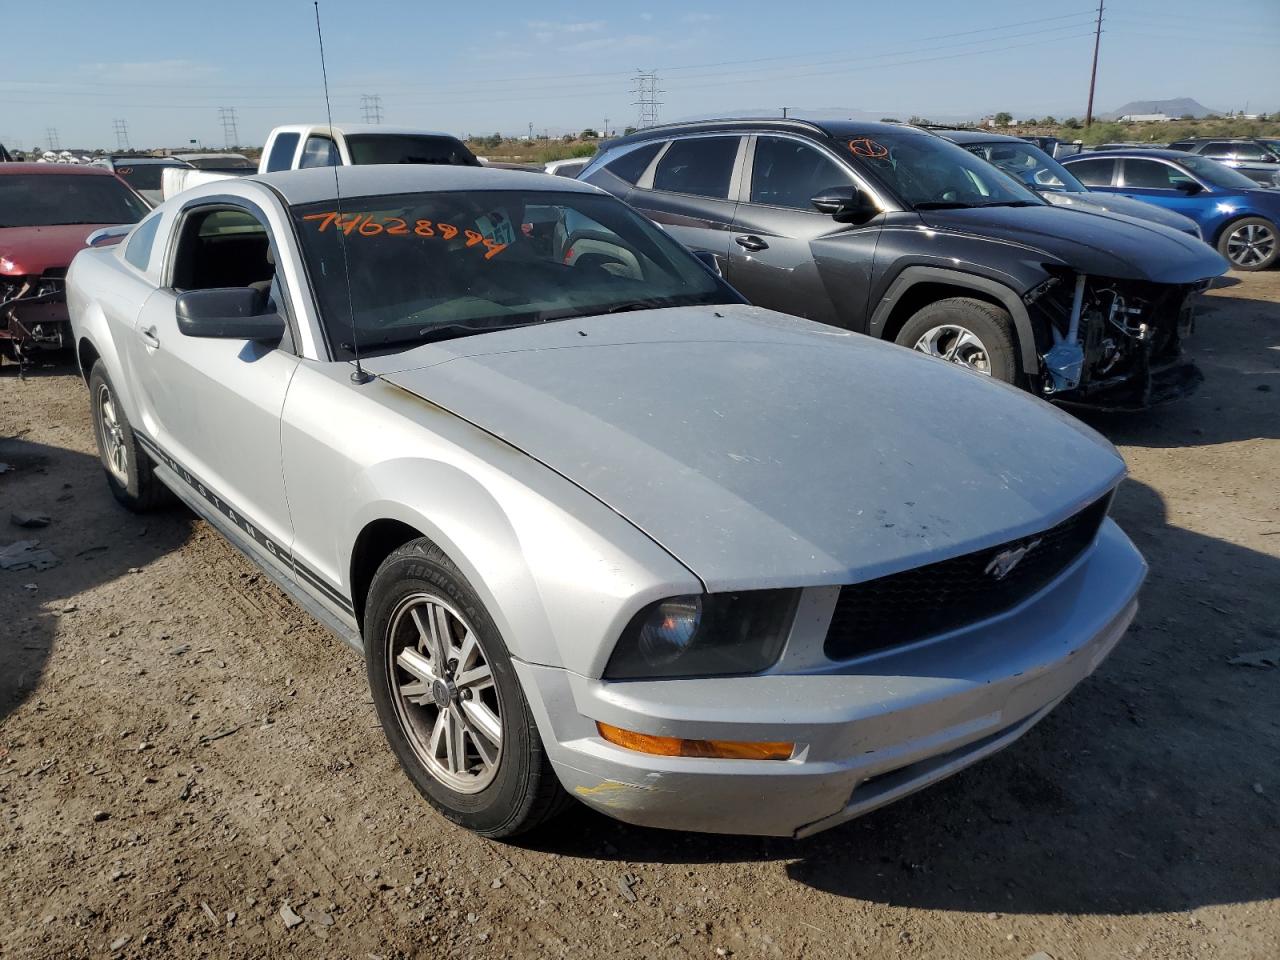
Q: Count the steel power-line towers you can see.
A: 5